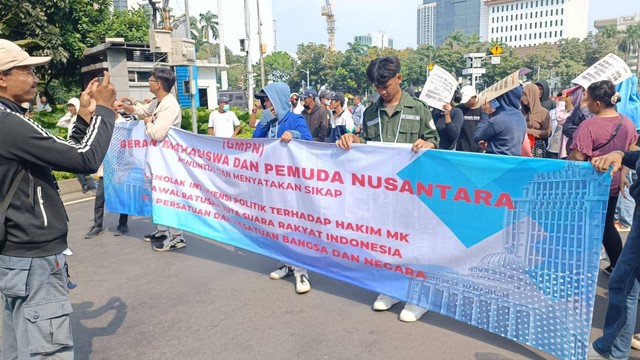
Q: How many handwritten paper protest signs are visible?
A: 3